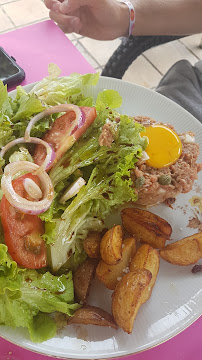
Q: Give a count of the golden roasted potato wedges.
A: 9